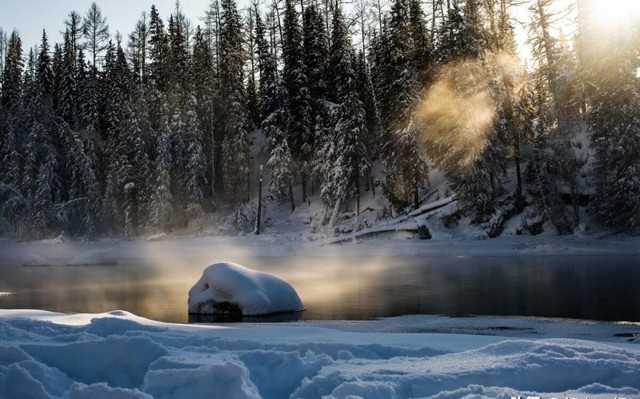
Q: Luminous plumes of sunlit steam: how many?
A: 1